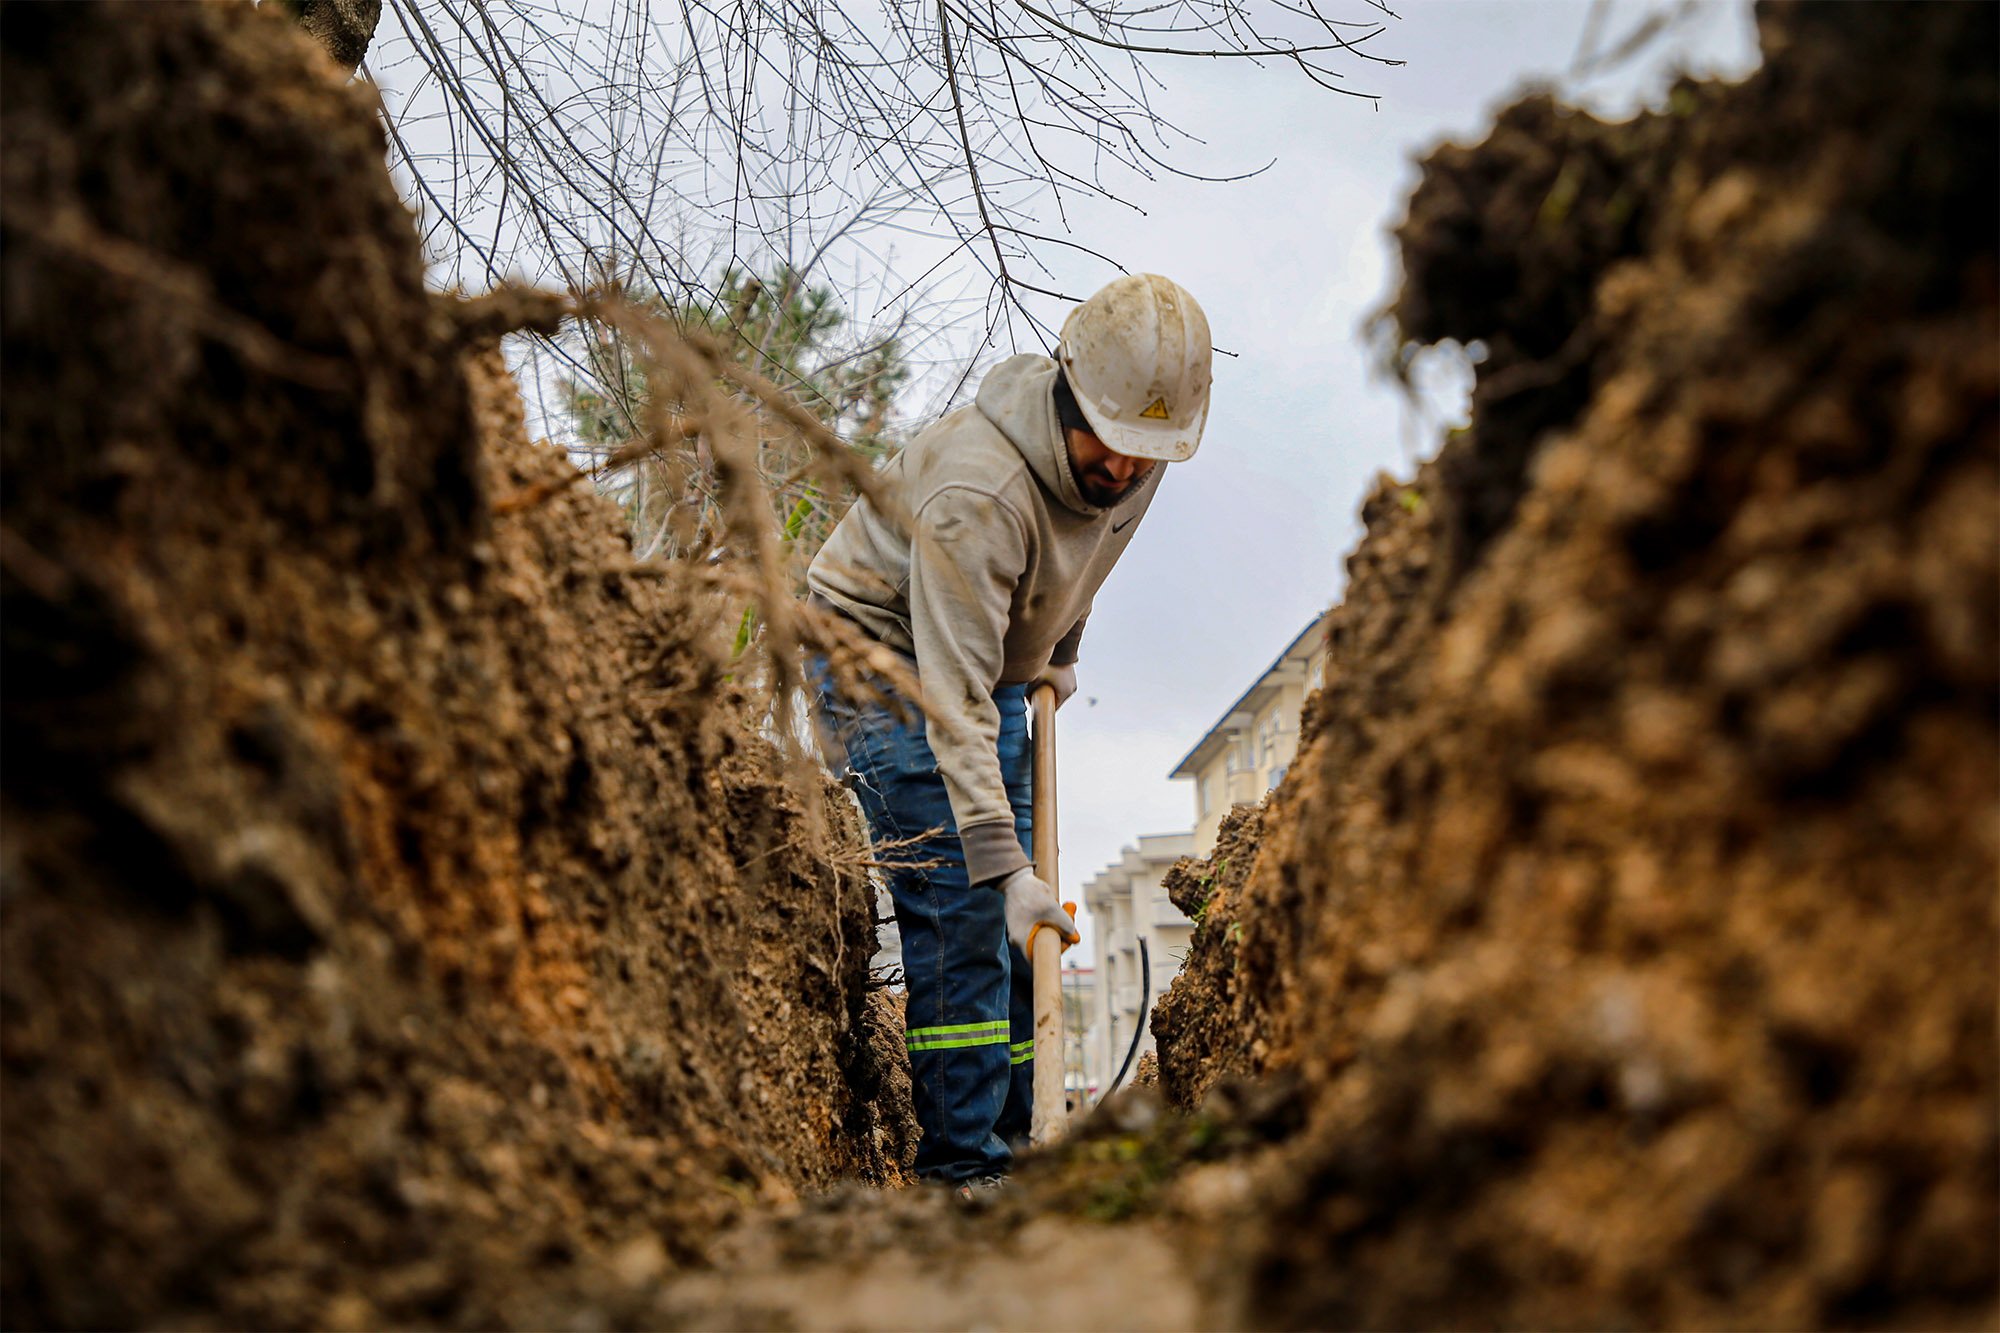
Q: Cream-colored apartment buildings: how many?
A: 2